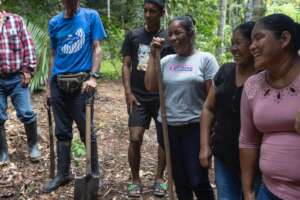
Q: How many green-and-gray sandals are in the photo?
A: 2